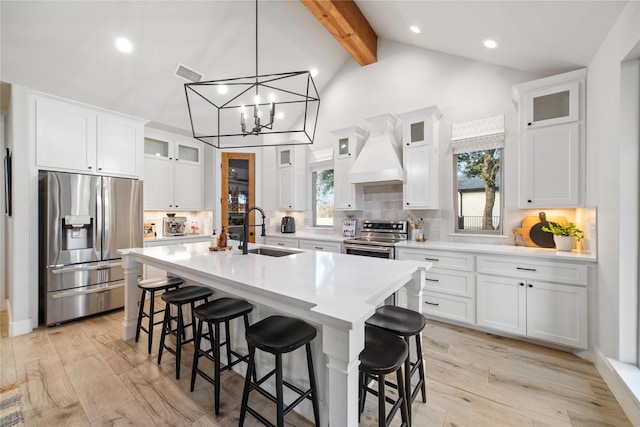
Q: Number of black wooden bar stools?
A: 6